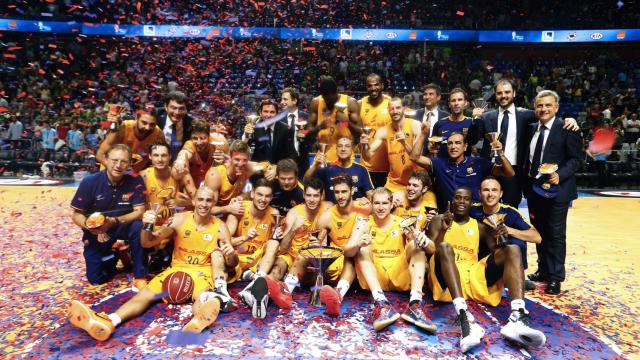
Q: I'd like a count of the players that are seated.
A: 6